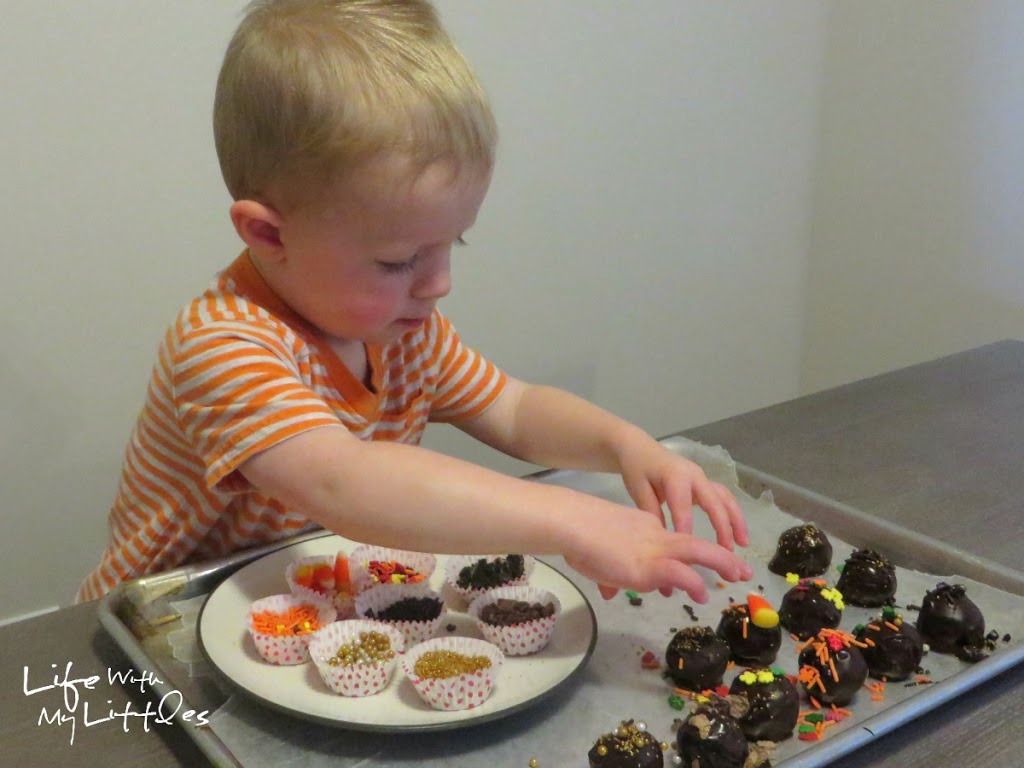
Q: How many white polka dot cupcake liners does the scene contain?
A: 8